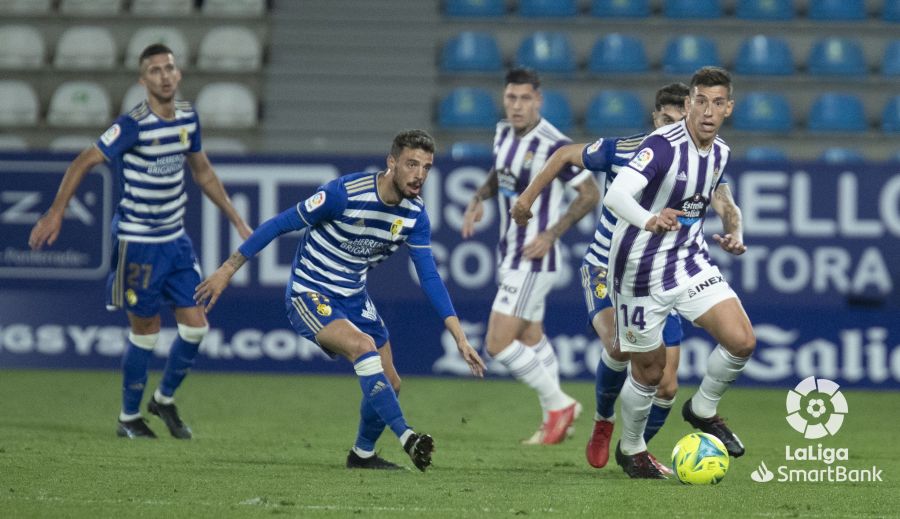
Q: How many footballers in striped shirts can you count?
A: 5